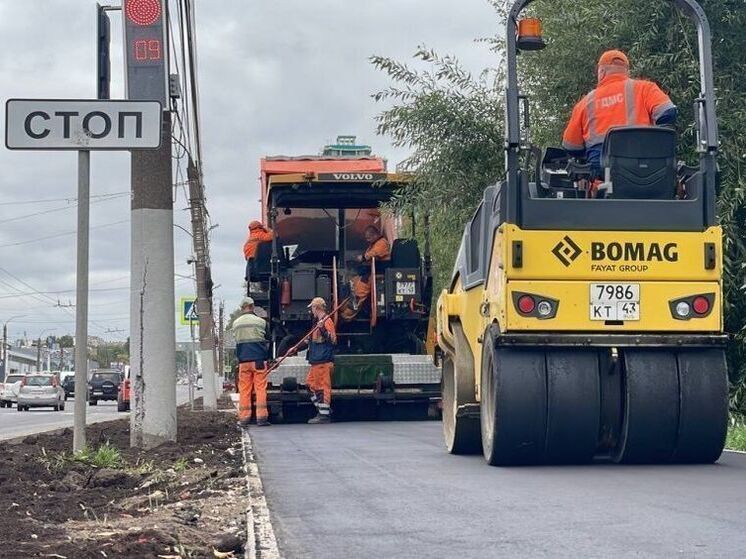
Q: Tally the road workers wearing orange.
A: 5